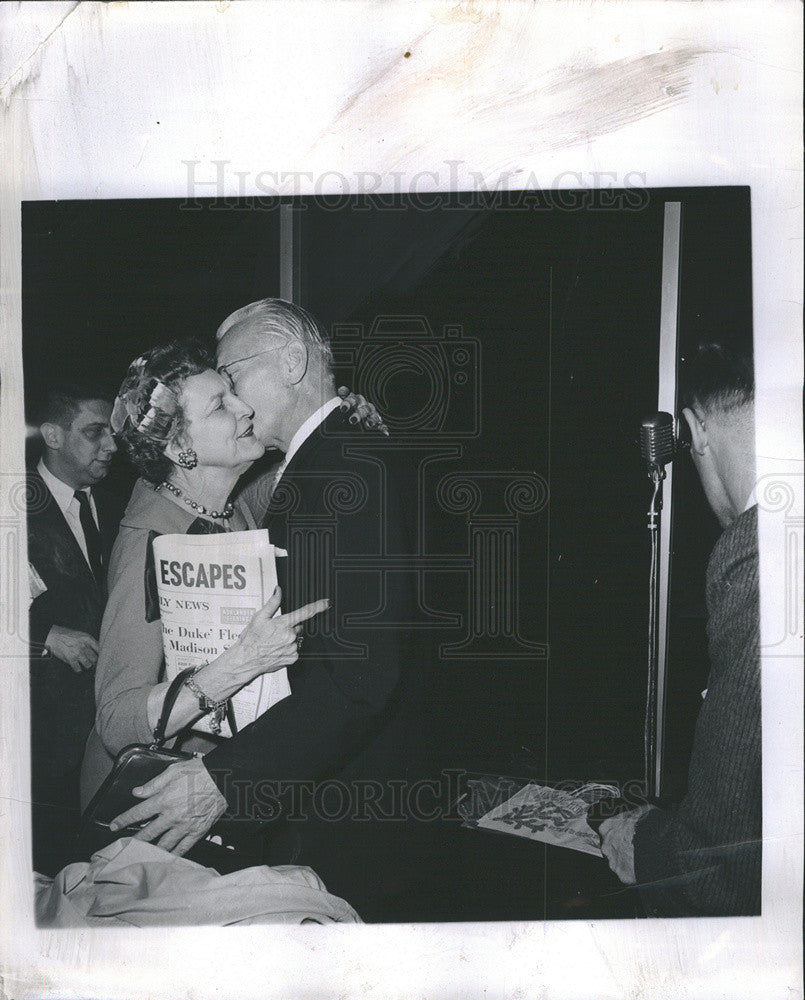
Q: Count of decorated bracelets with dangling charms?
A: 1